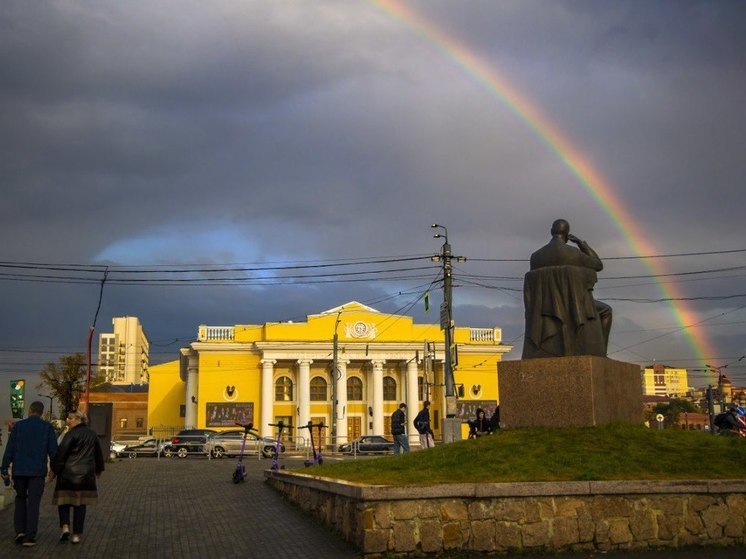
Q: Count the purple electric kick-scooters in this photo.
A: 4